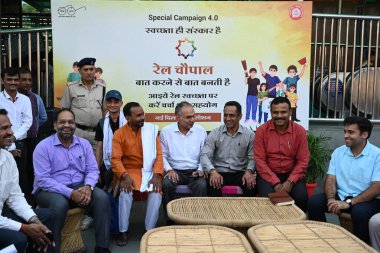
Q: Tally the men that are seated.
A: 7